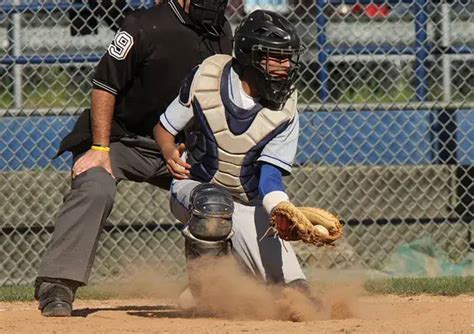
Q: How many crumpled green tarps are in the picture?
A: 1